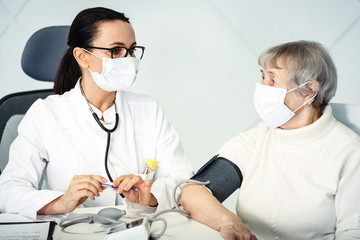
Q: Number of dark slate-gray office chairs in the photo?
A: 1